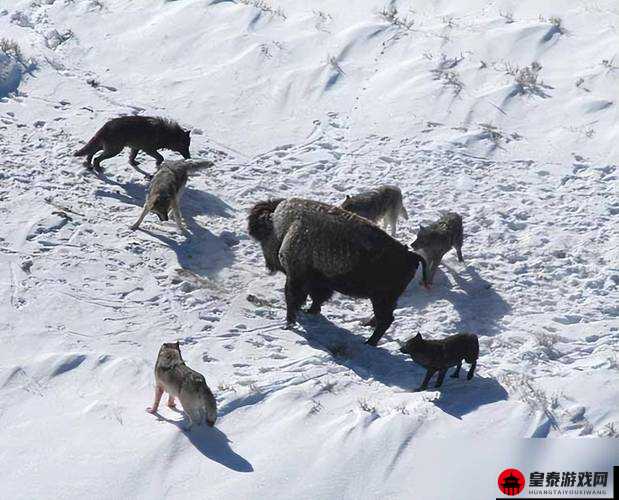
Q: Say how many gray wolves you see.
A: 4